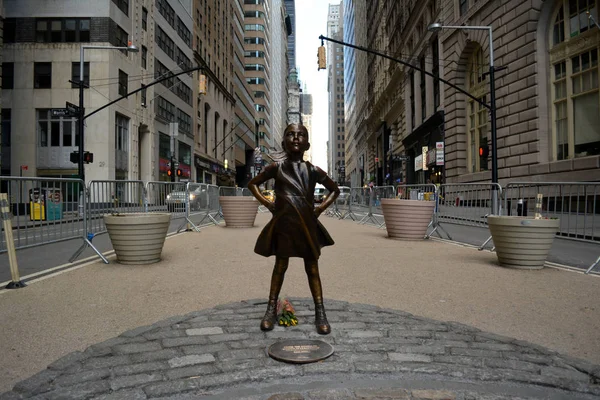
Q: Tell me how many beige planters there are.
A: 2